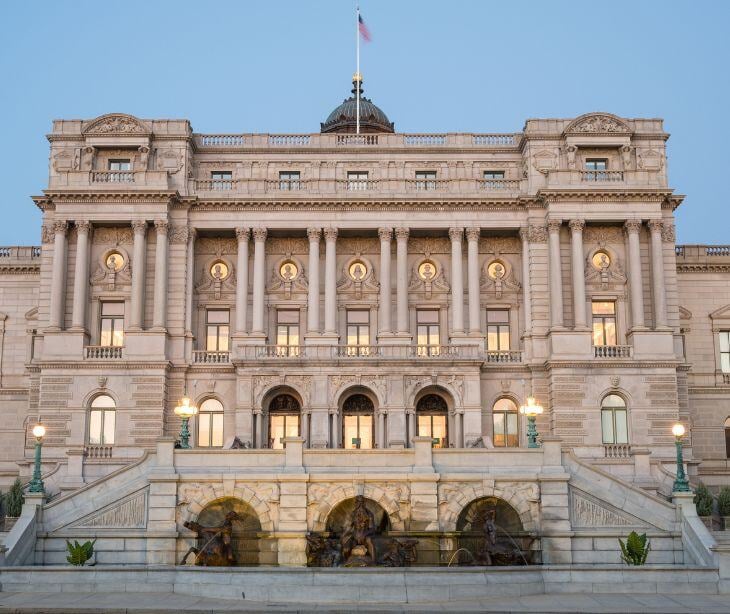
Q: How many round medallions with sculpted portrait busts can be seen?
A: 7